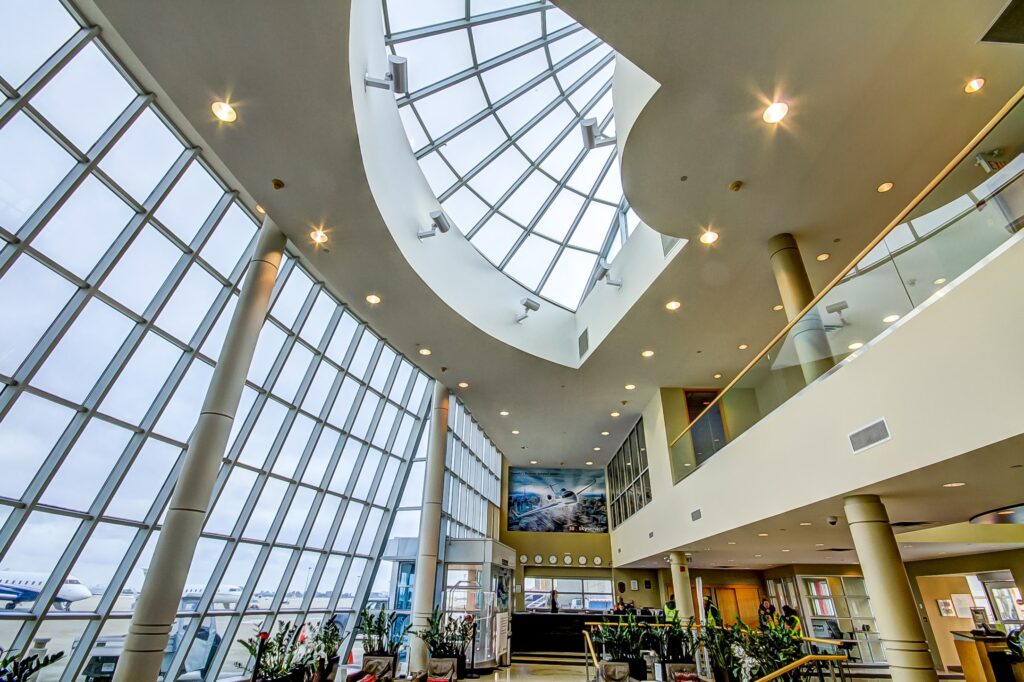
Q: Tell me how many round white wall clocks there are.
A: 6